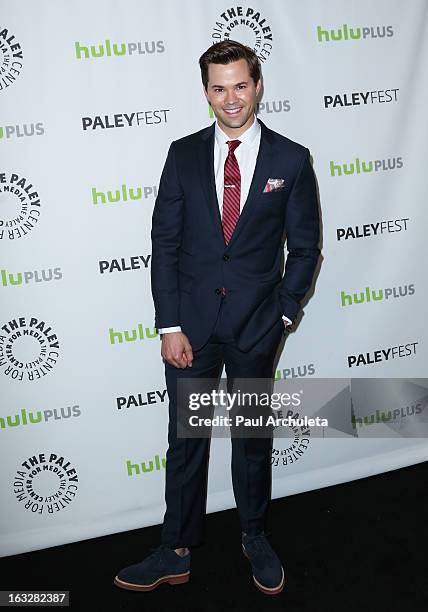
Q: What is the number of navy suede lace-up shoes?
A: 2